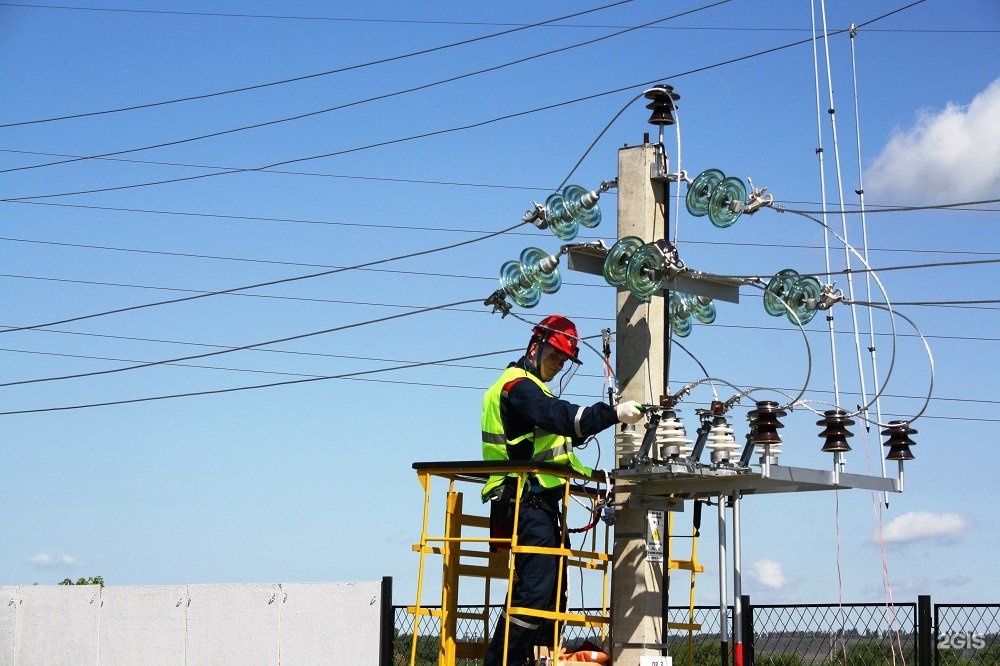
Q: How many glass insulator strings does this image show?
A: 6